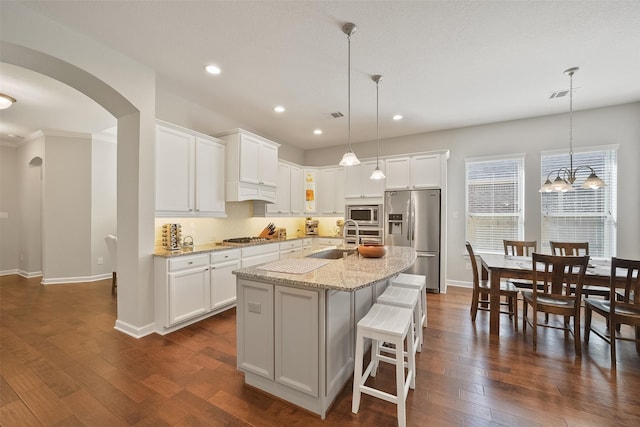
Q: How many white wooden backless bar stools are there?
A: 3